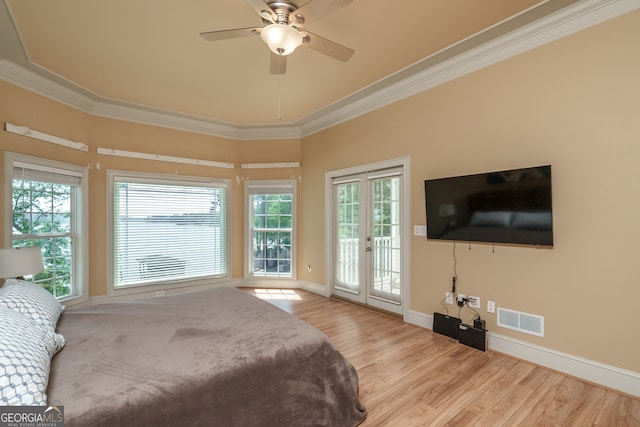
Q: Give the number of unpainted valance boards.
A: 3